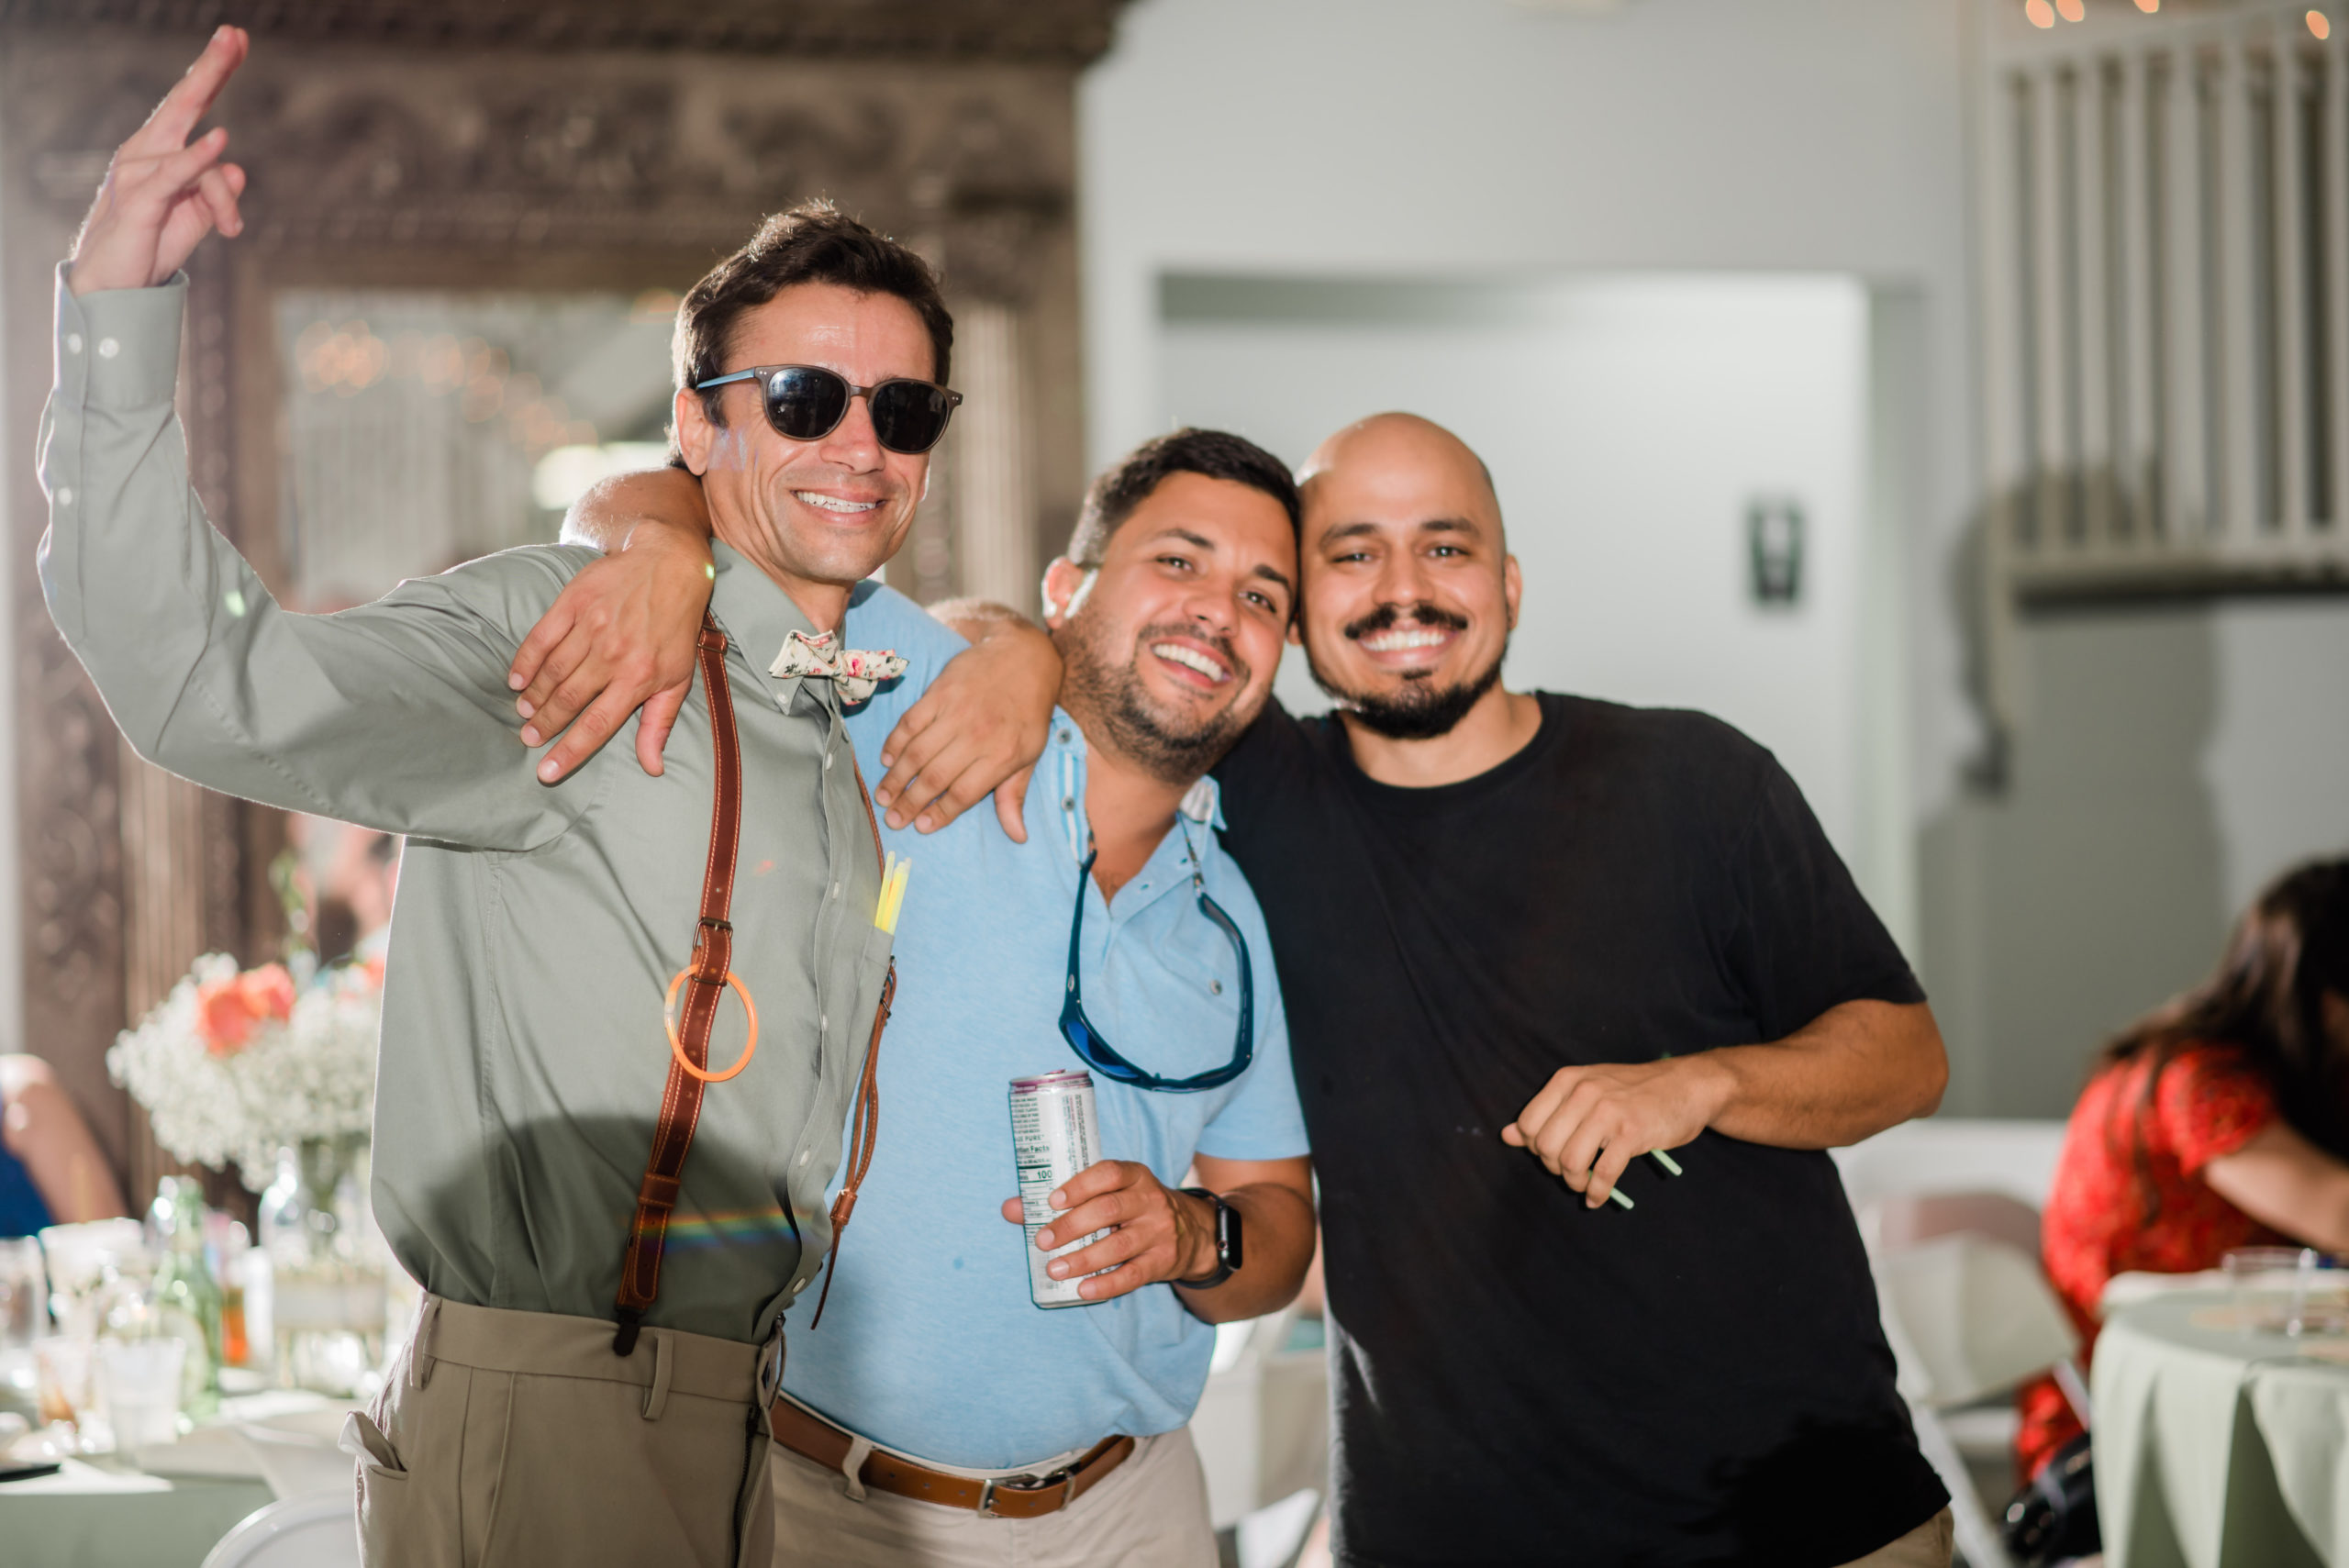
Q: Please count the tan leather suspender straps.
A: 2